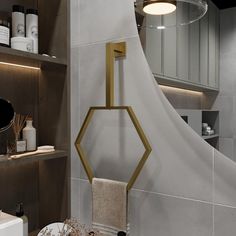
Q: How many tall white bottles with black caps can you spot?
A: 2